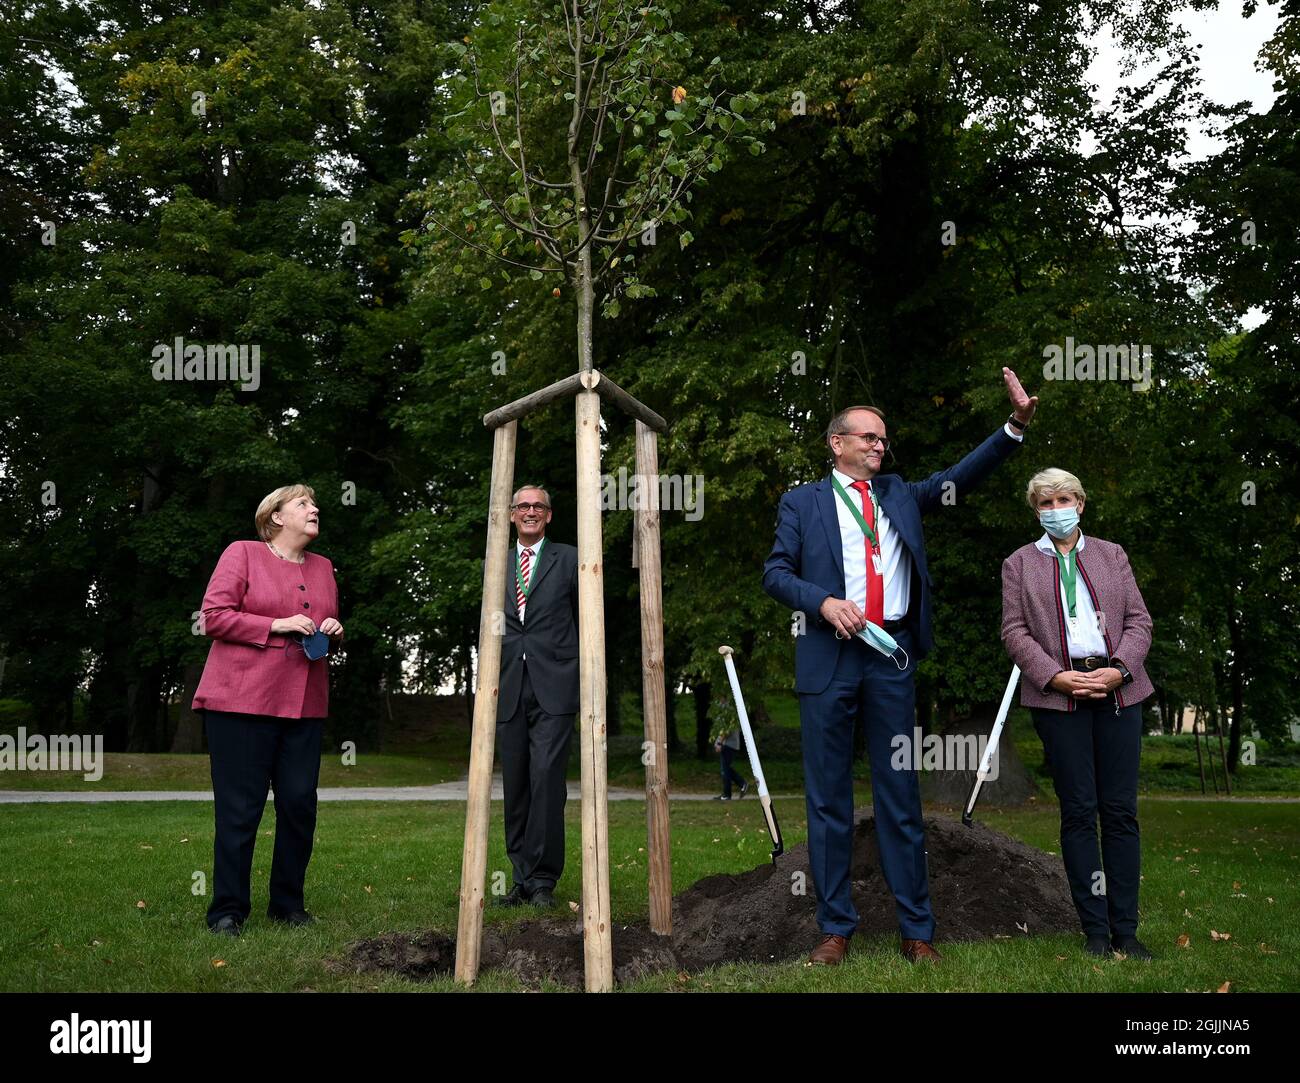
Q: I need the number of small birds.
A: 0